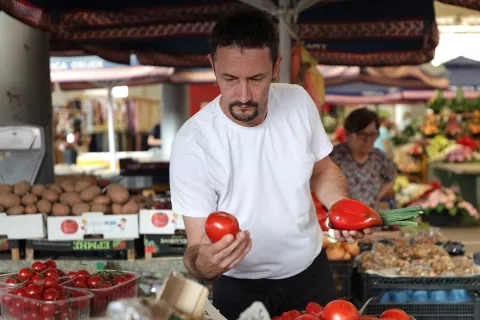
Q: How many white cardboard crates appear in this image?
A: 3